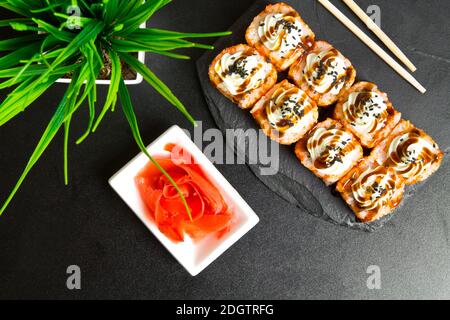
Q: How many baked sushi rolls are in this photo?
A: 8